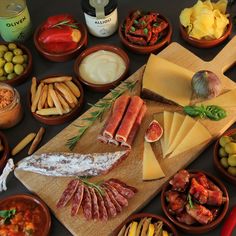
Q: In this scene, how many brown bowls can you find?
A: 11